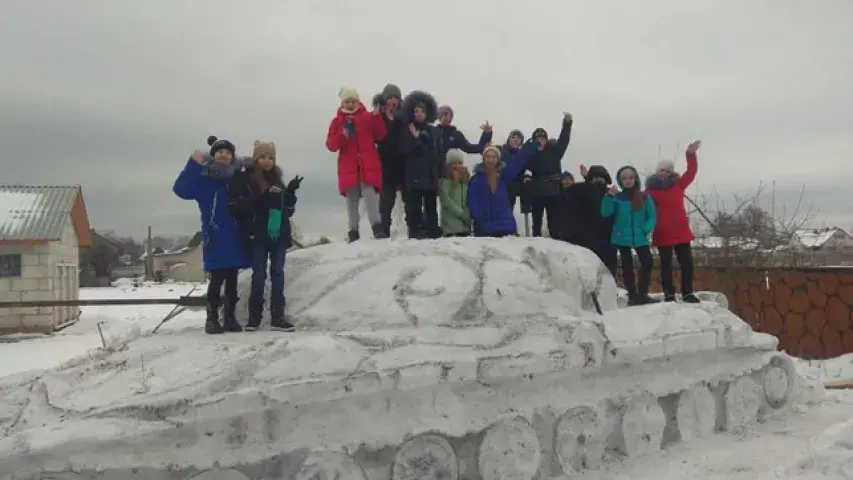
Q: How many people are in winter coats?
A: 14